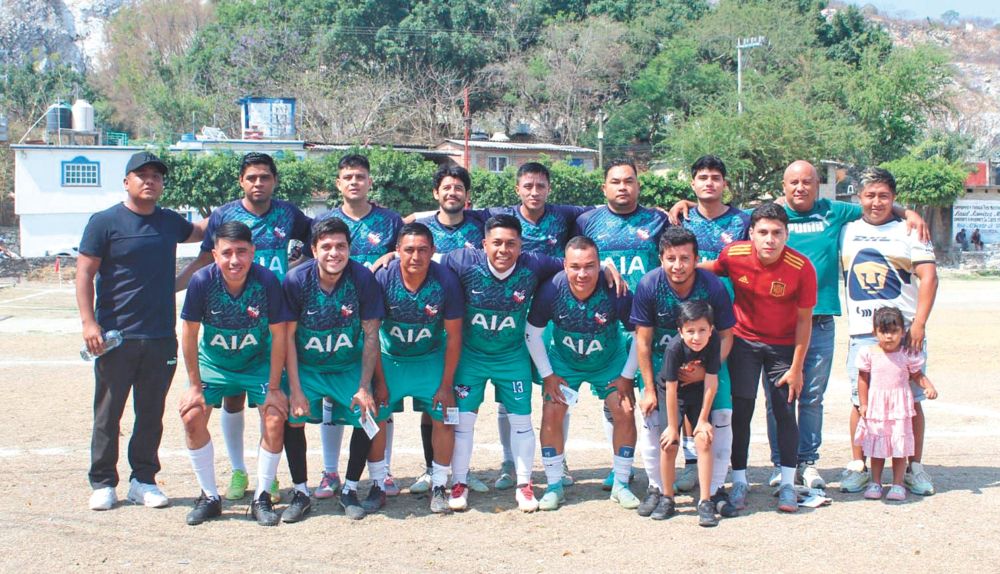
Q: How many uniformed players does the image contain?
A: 12